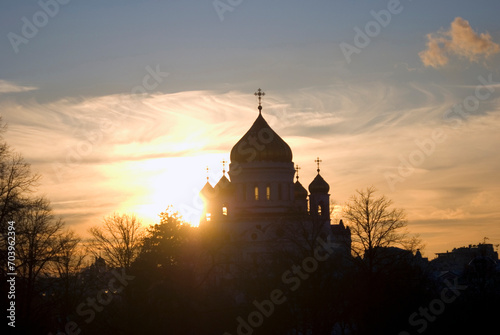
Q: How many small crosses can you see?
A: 4